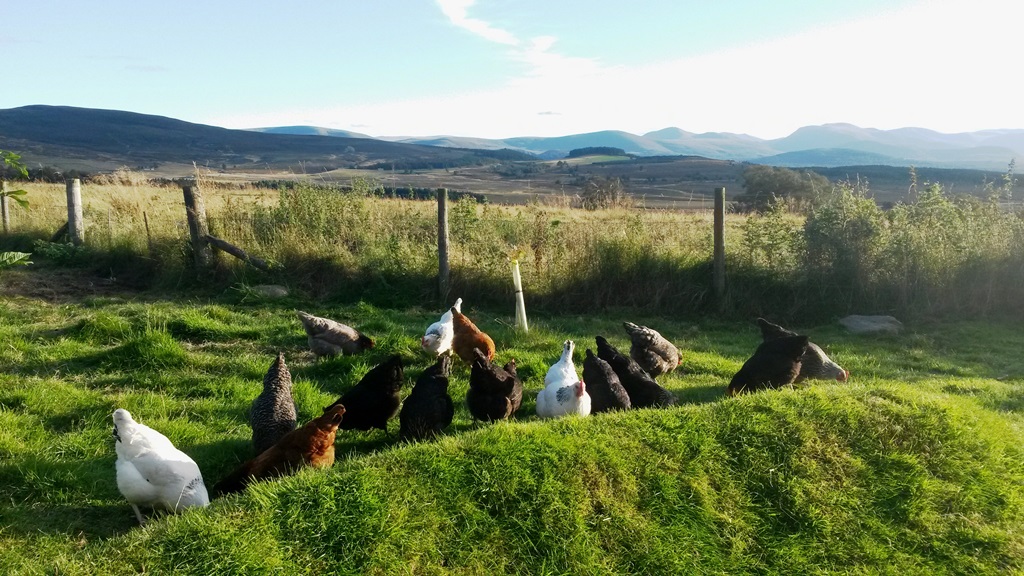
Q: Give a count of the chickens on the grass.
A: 15